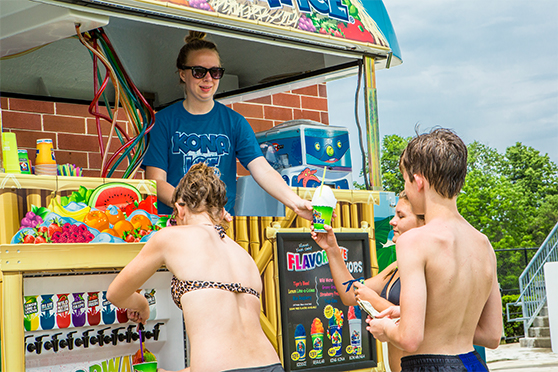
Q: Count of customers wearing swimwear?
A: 3